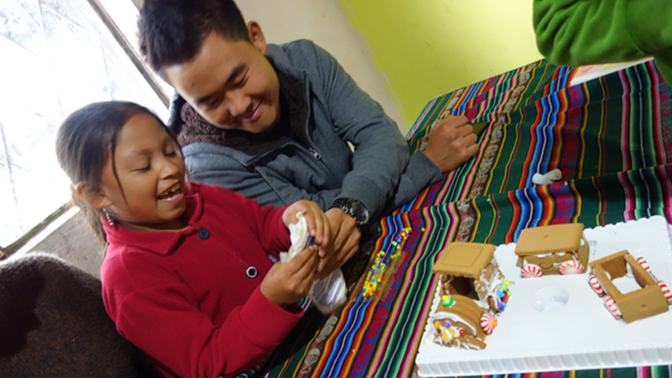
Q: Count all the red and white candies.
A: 7